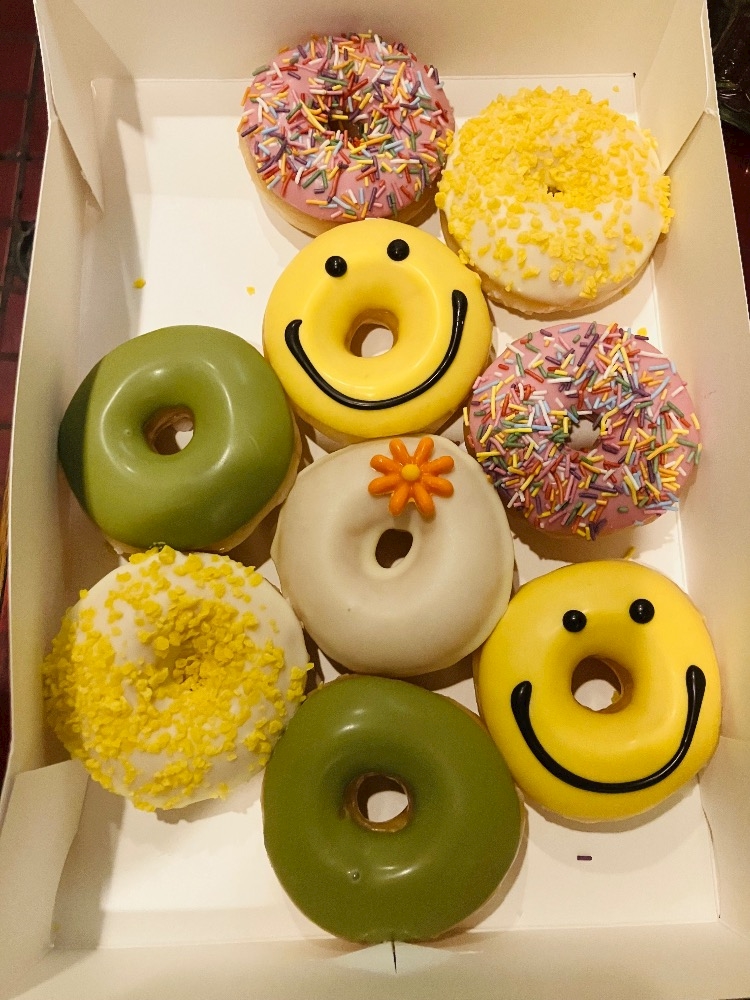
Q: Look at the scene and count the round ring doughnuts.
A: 9